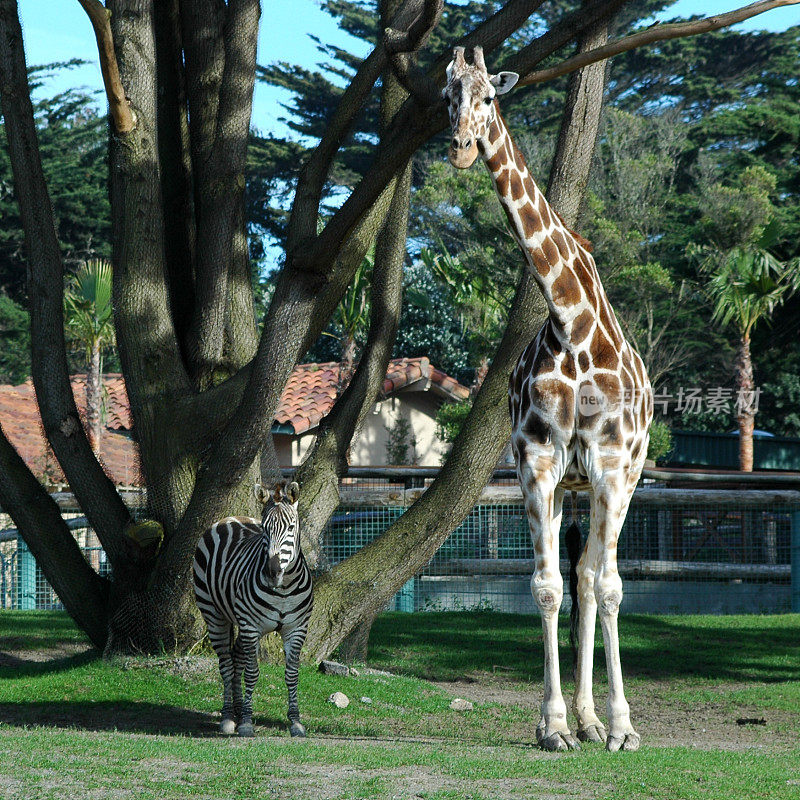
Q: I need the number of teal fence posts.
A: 3